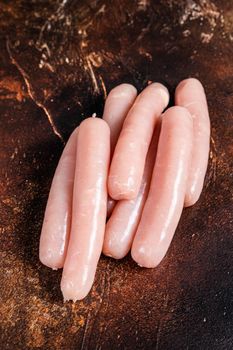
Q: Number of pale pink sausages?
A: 7